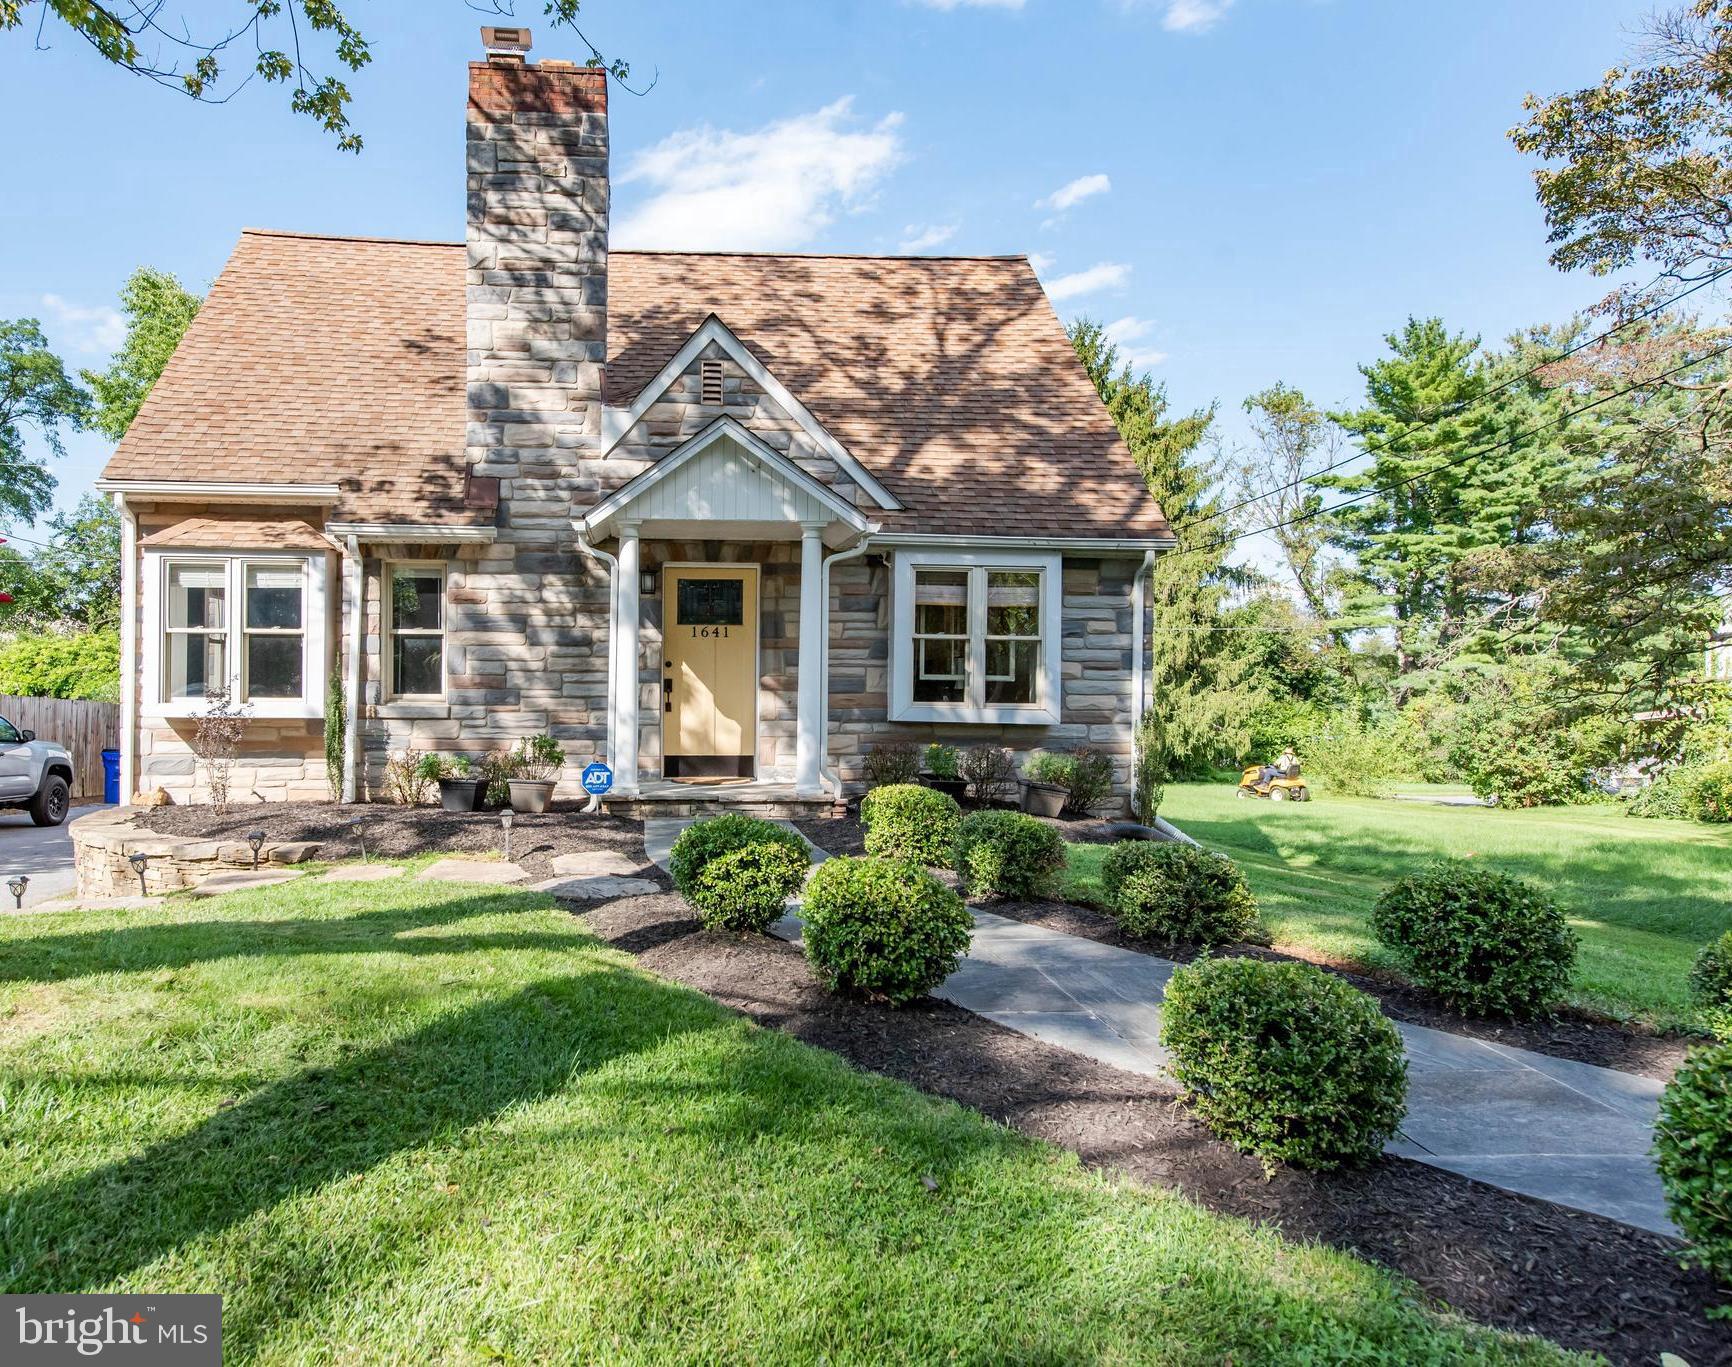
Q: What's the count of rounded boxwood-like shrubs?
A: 9